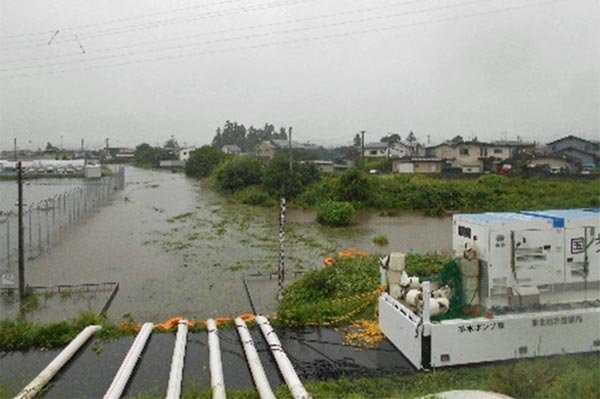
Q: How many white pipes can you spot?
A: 6